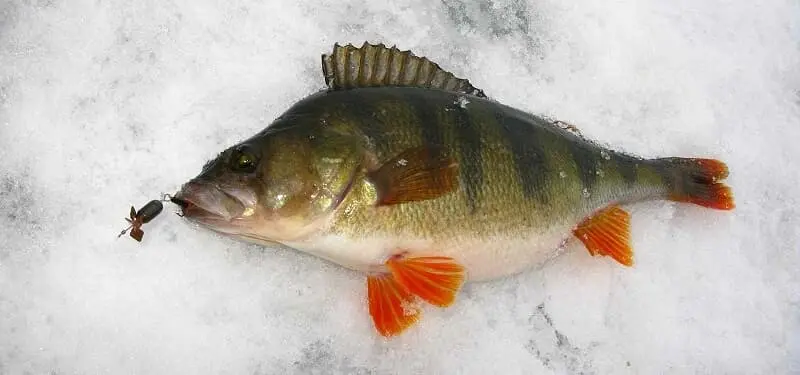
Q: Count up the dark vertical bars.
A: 5